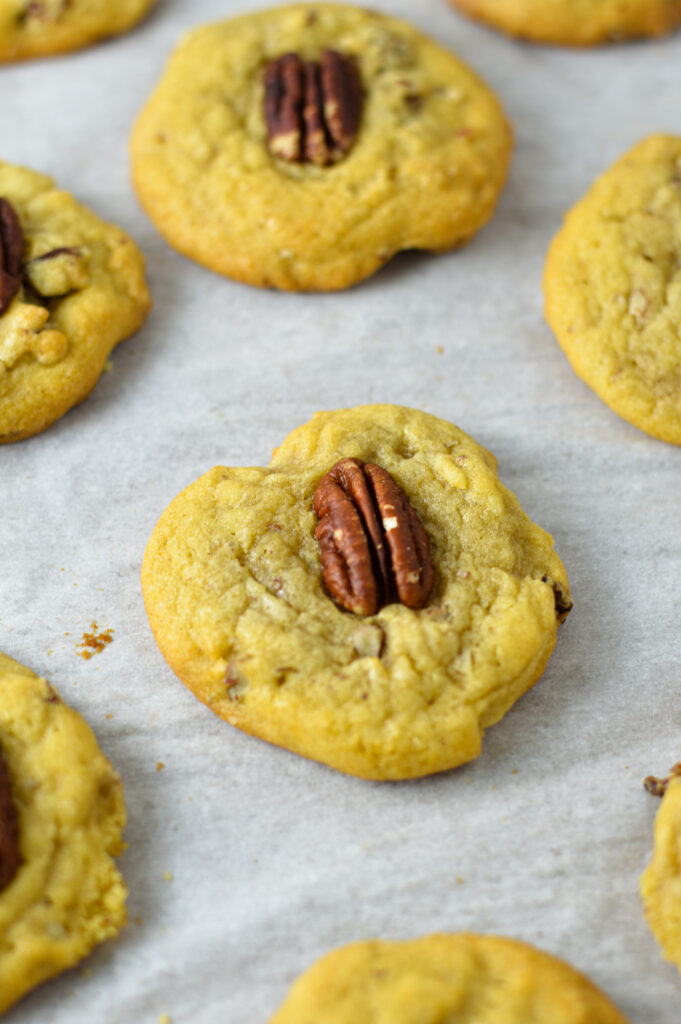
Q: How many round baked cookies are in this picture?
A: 9